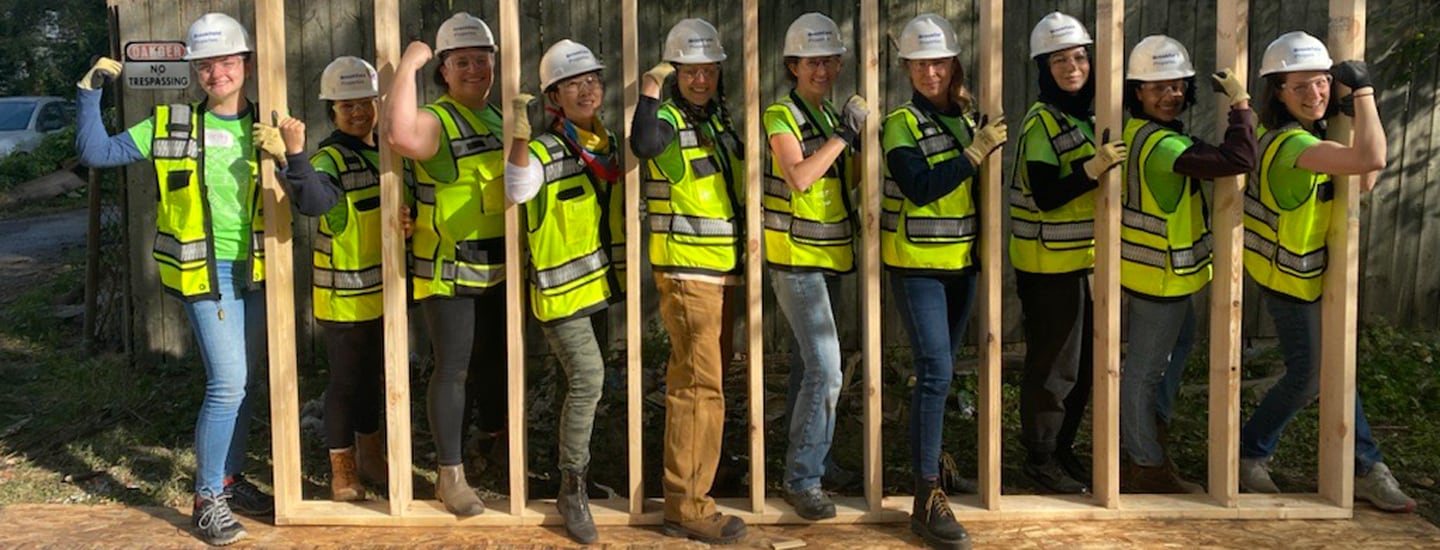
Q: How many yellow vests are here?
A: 10